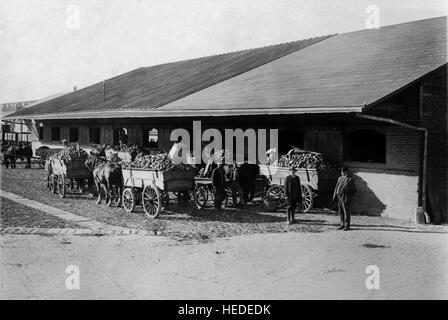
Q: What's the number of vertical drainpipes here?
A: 1